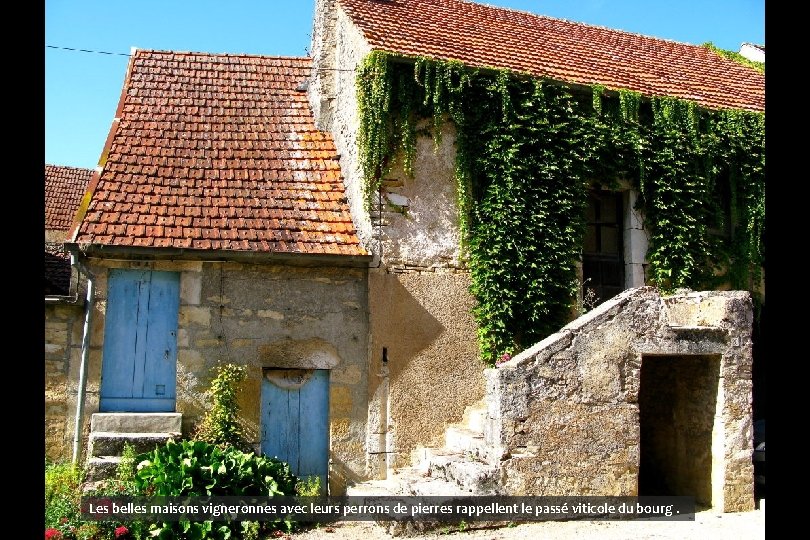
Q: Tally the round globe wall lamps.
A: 0